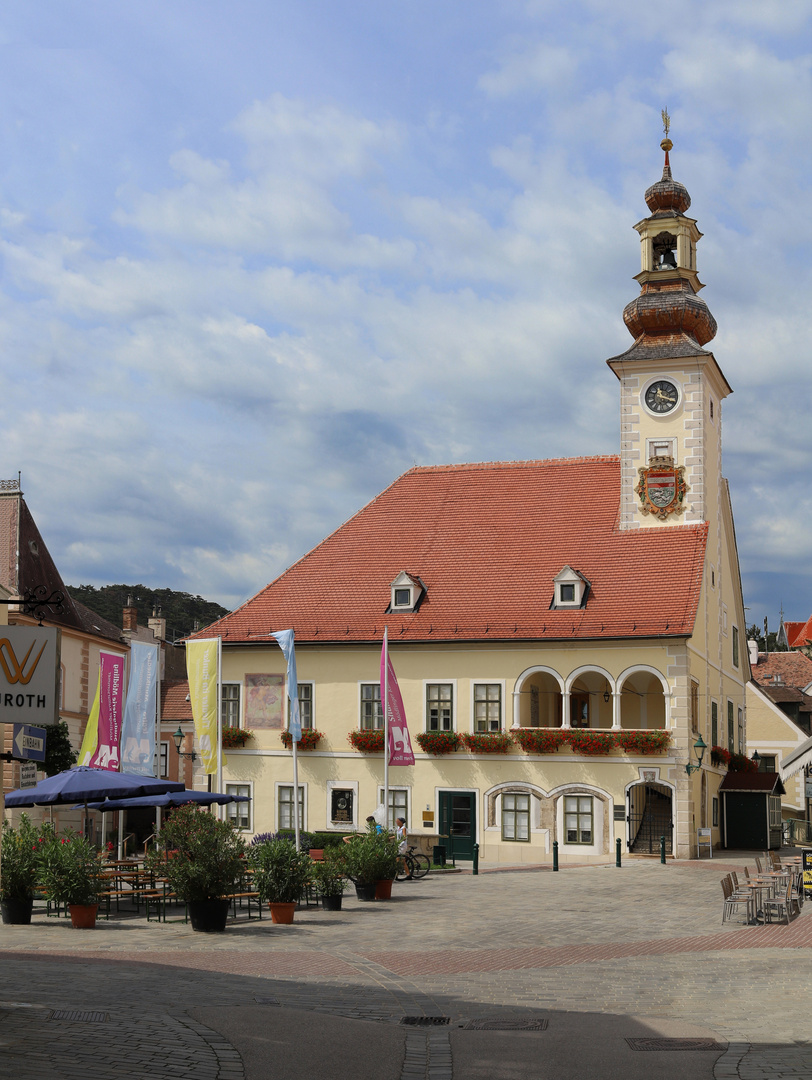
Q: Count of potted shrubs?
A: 7